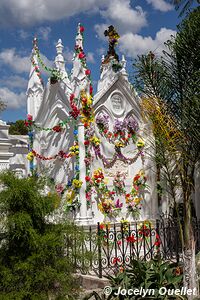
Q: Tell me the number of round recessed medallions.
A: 1